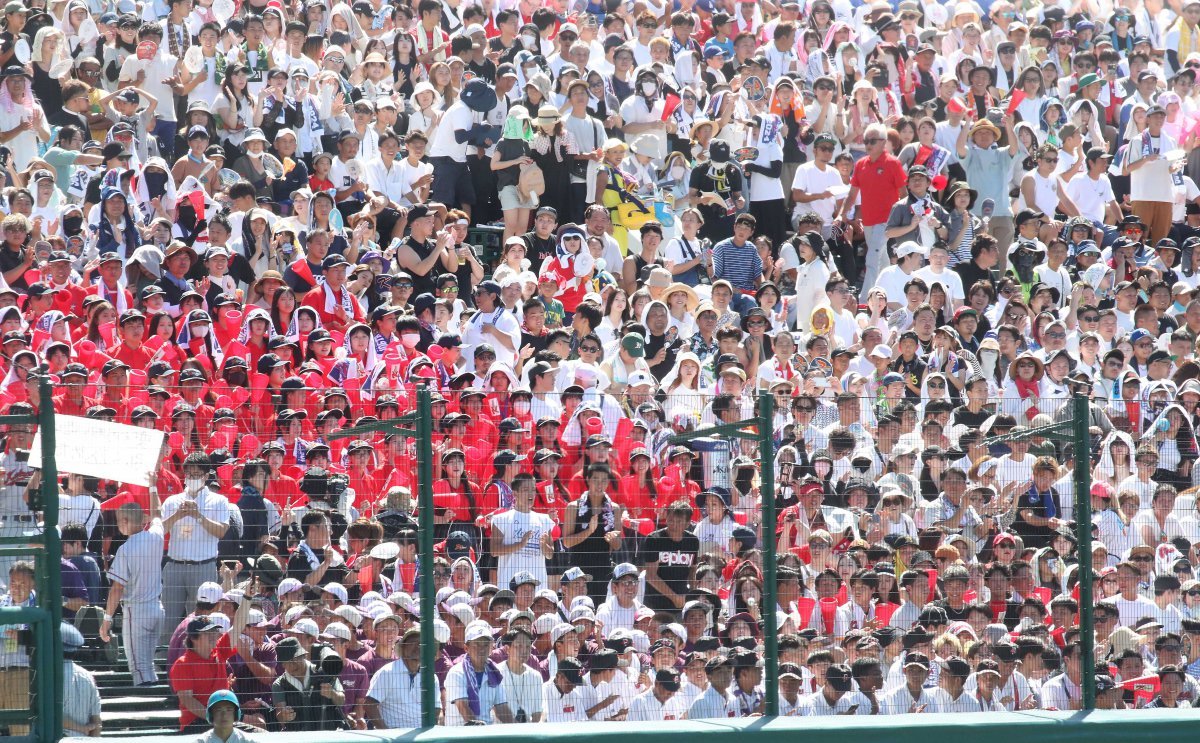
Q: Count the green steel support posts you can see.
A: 4